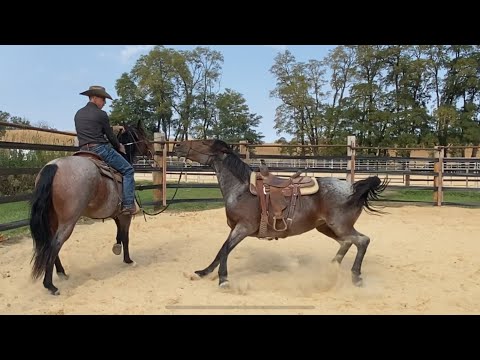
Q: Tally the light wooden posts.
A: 4